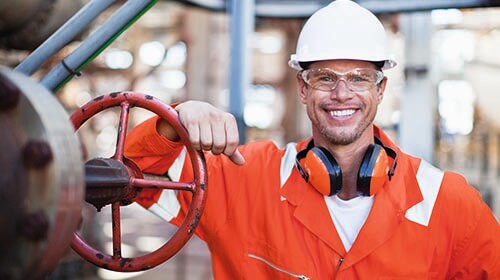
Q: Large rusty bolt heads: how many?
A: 3